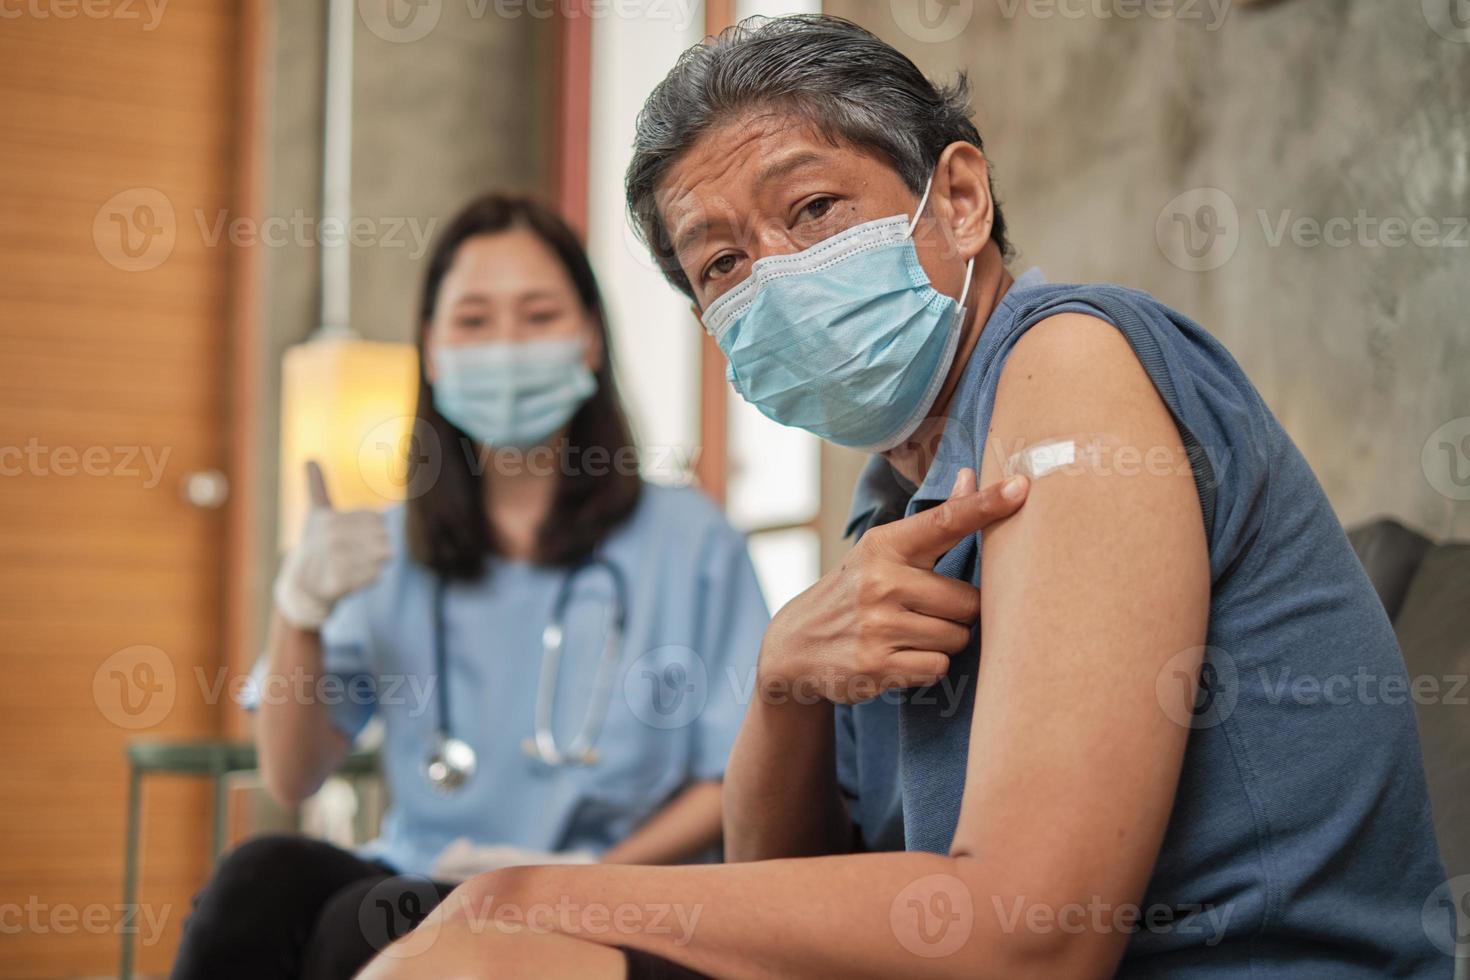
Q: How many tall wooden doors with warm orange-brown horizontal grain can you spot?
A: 1